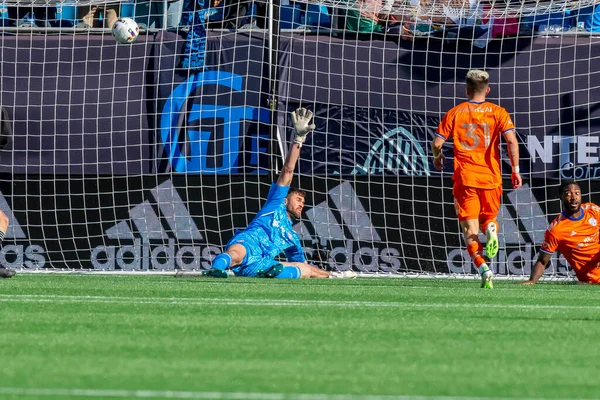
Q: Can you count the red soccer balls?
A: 0